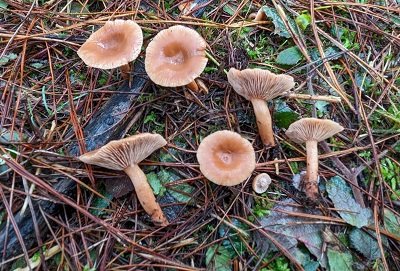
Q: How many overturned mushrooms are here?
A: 3